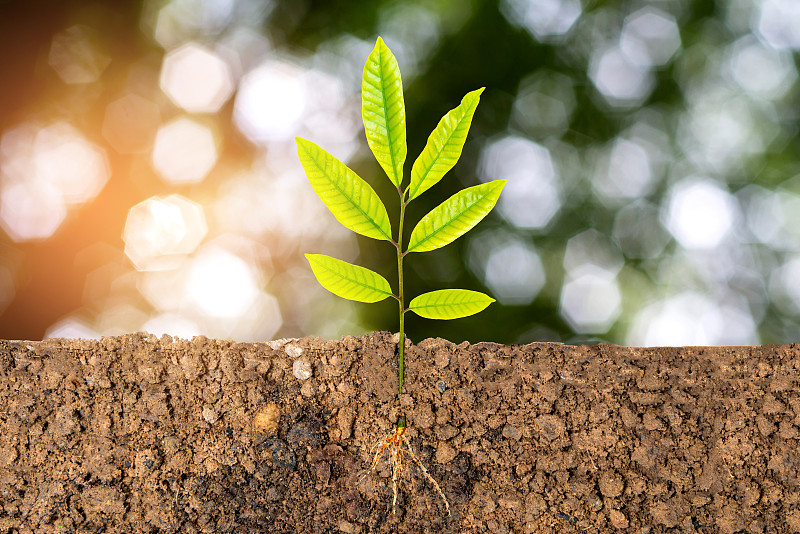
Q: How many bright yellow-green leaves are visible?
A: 6